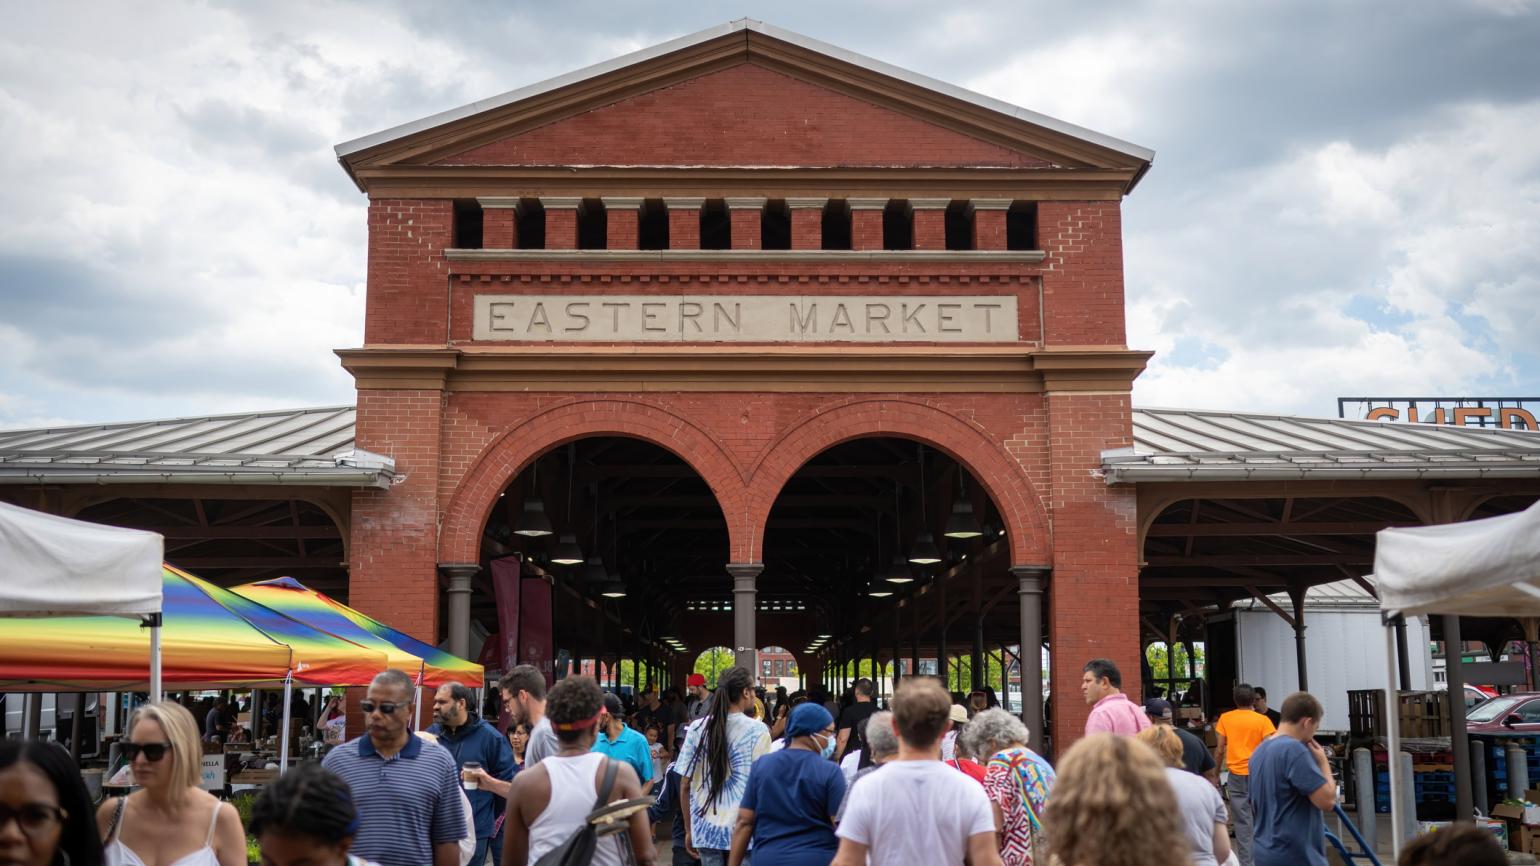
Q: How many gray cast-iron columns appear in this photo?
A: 3